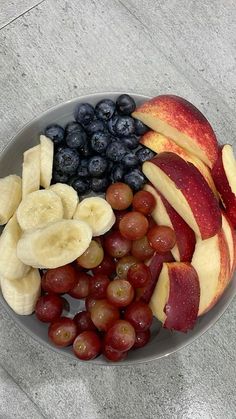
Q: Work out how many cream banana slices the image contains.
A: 9